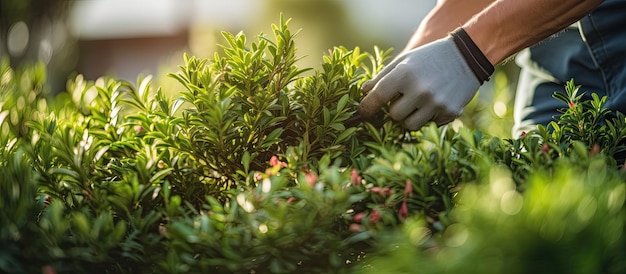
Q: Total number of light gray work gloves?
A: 1